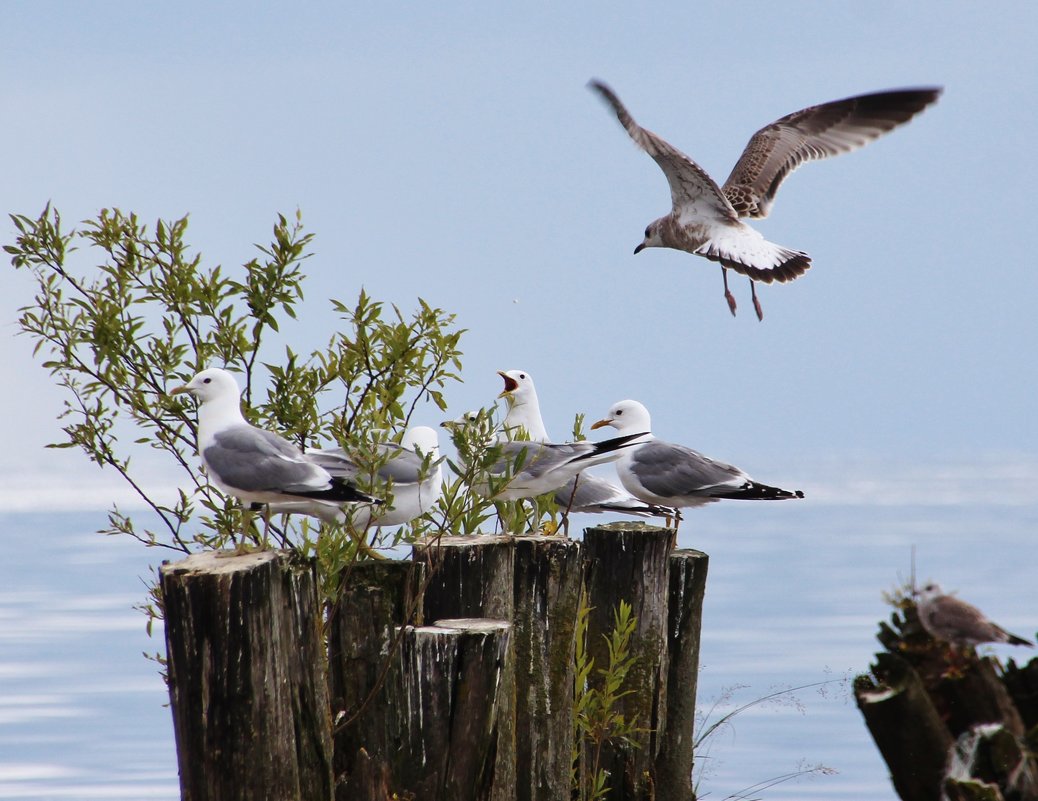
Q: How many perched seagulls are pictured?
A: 6